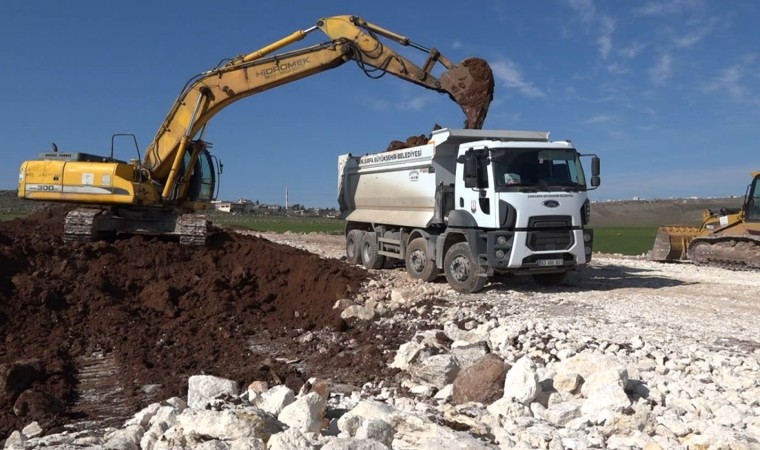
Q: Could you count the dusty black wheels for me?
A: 4